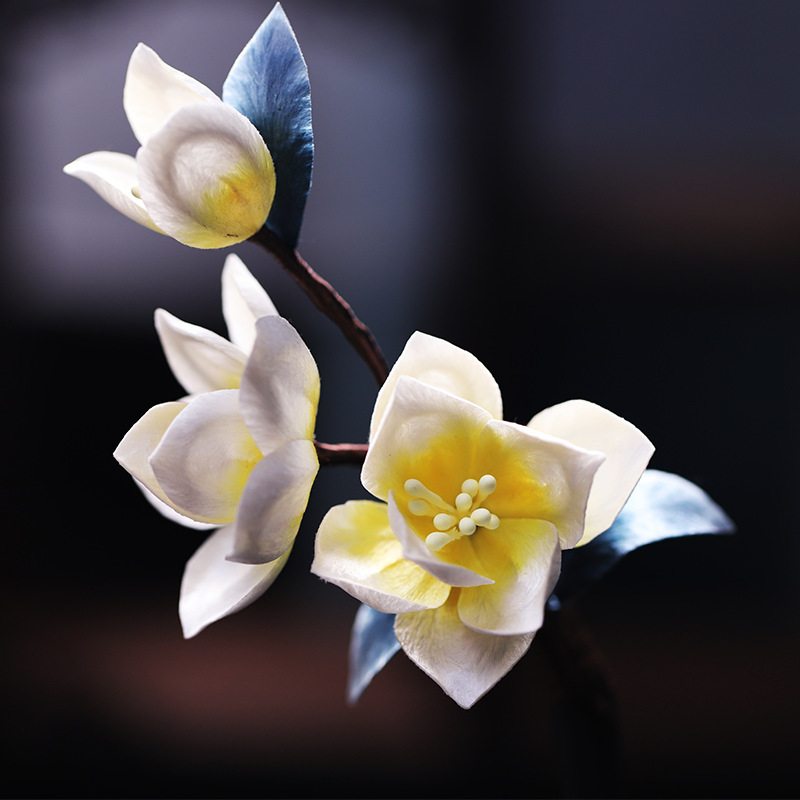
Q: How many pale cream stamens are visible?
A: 10